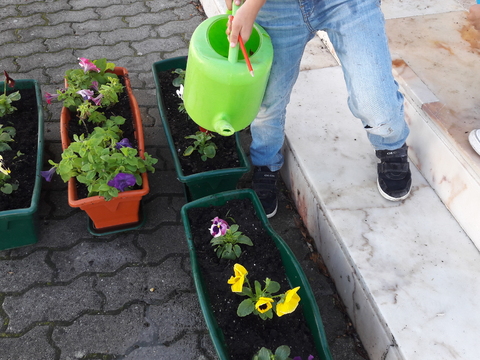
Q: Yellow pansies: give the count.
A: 3